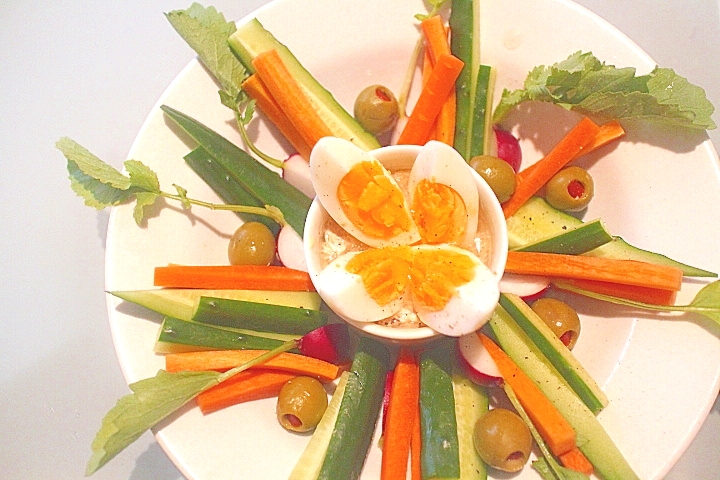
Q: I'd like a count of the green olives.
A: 7